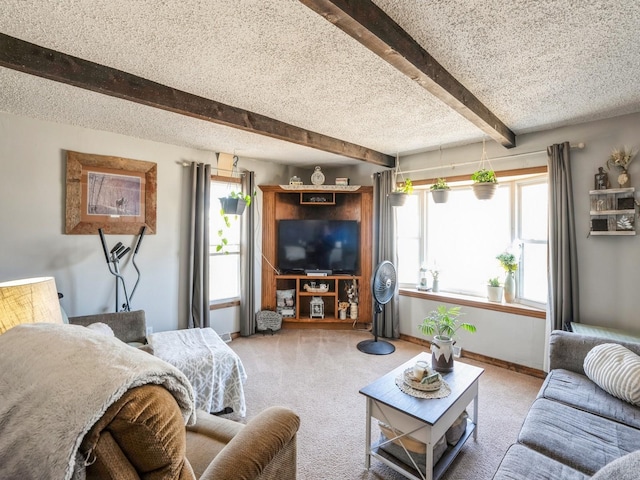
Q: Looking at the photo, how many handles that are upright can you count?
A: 2